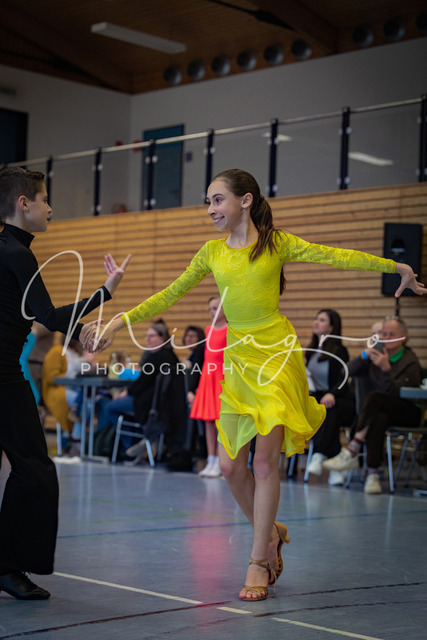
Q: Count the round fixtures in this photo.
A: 9